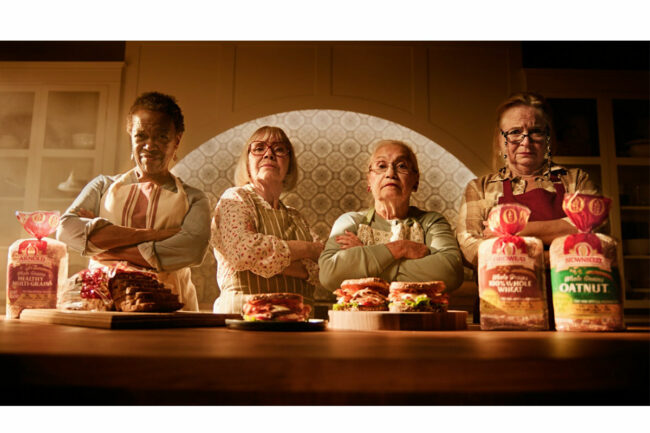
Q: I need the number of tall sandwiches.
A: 3